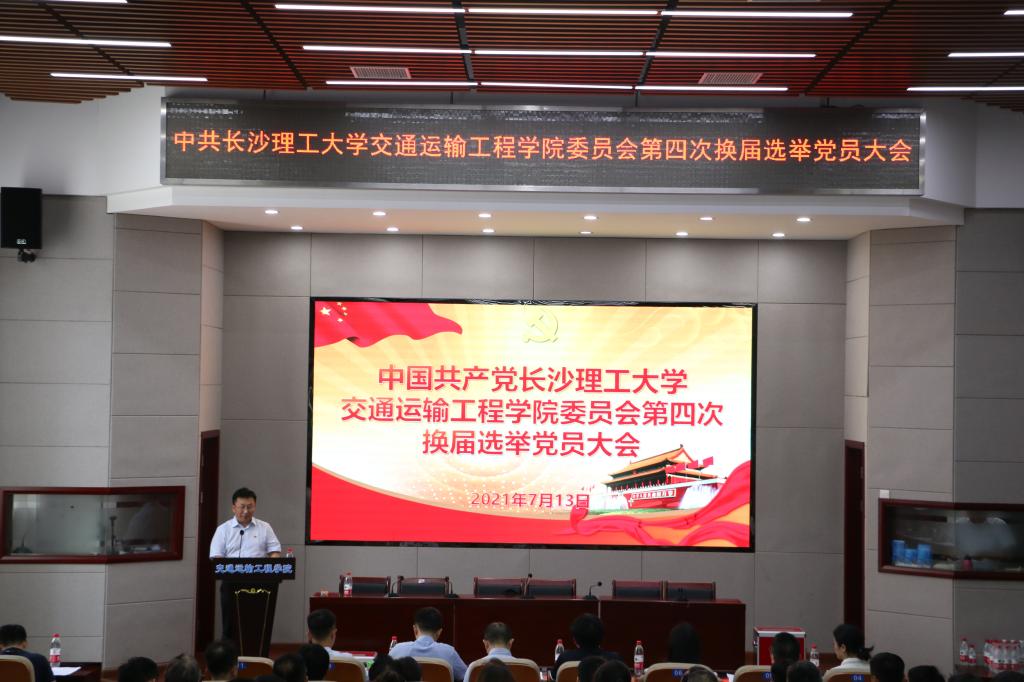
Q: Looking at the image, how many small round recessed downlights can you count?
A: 12